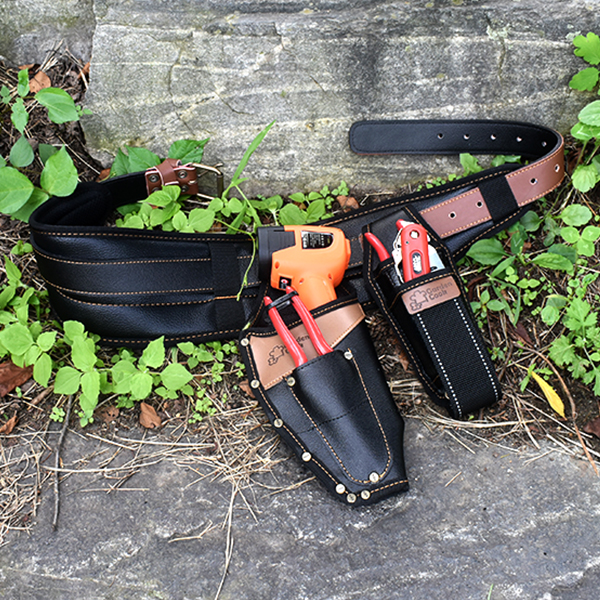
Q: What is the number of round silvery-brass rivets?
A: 10